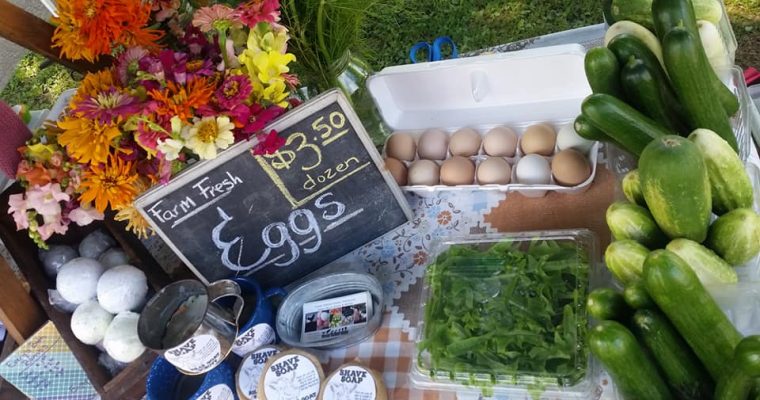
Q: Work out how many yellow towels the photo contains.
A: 0